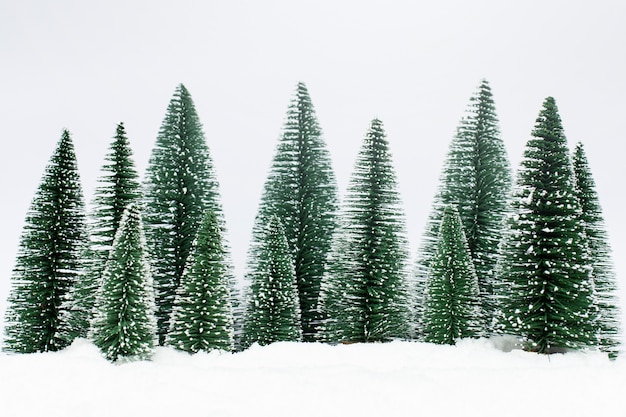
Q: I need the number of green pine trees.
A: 12